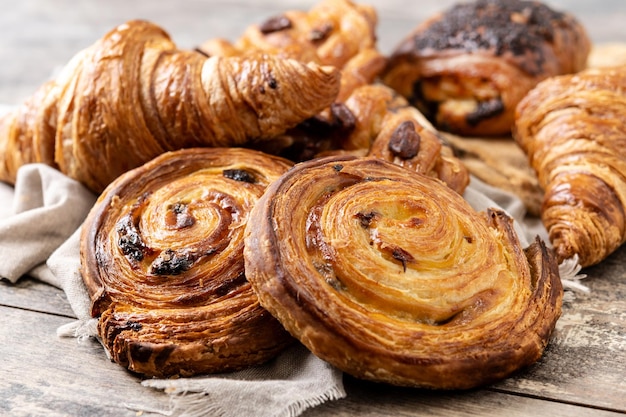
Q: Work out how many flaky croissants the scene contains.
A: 2